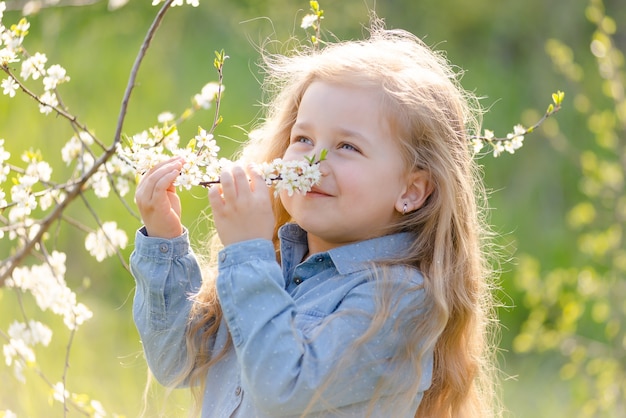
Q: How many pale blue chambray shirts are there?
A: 1